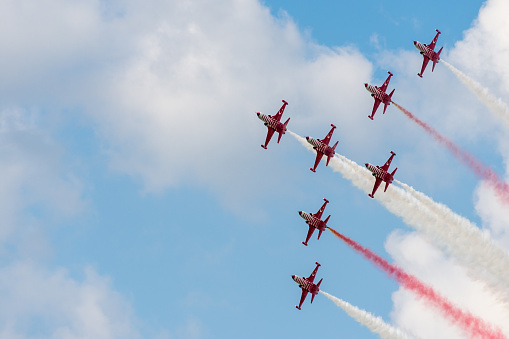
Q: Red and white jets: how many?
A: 7